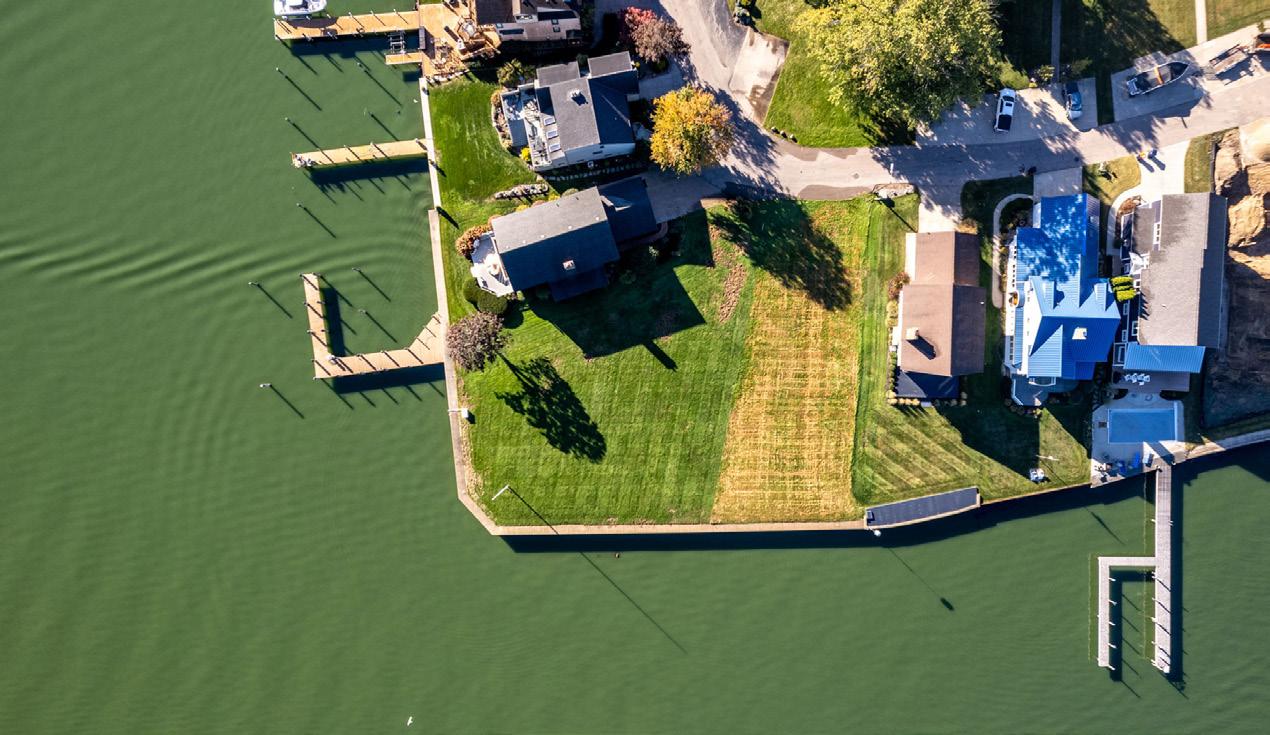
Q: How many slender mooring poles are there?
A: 9